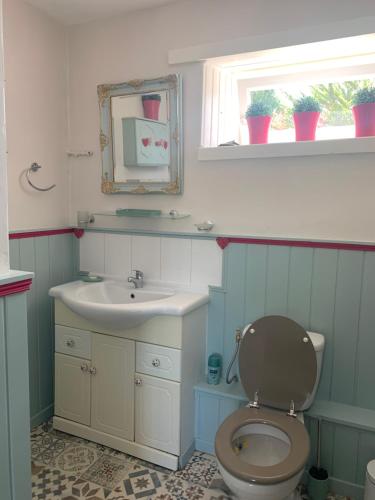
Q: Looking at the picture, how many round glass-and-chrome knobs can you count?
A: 5